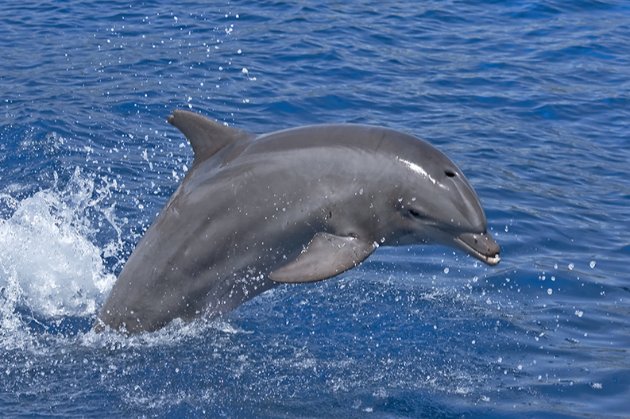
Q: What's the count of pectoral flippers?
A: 1